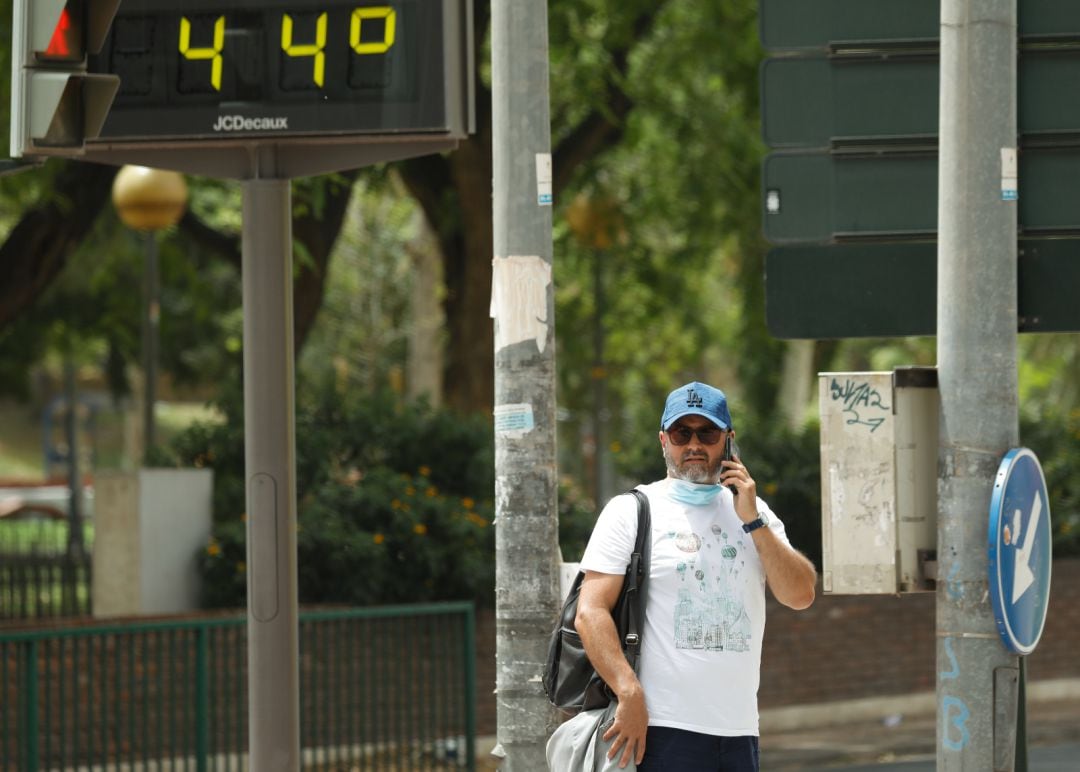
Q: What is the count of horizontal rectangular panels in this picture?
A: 4